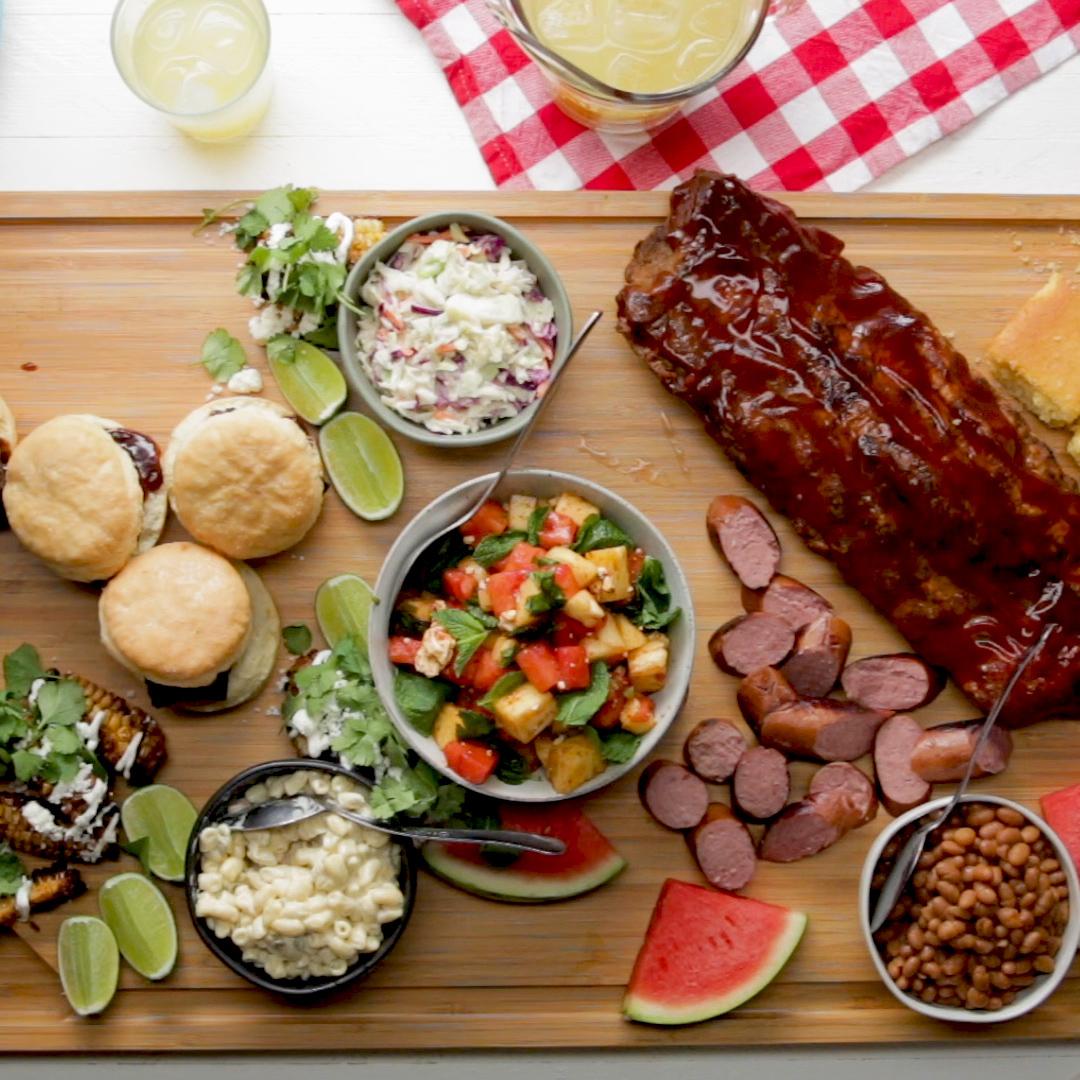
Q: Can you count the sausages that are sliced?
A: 15